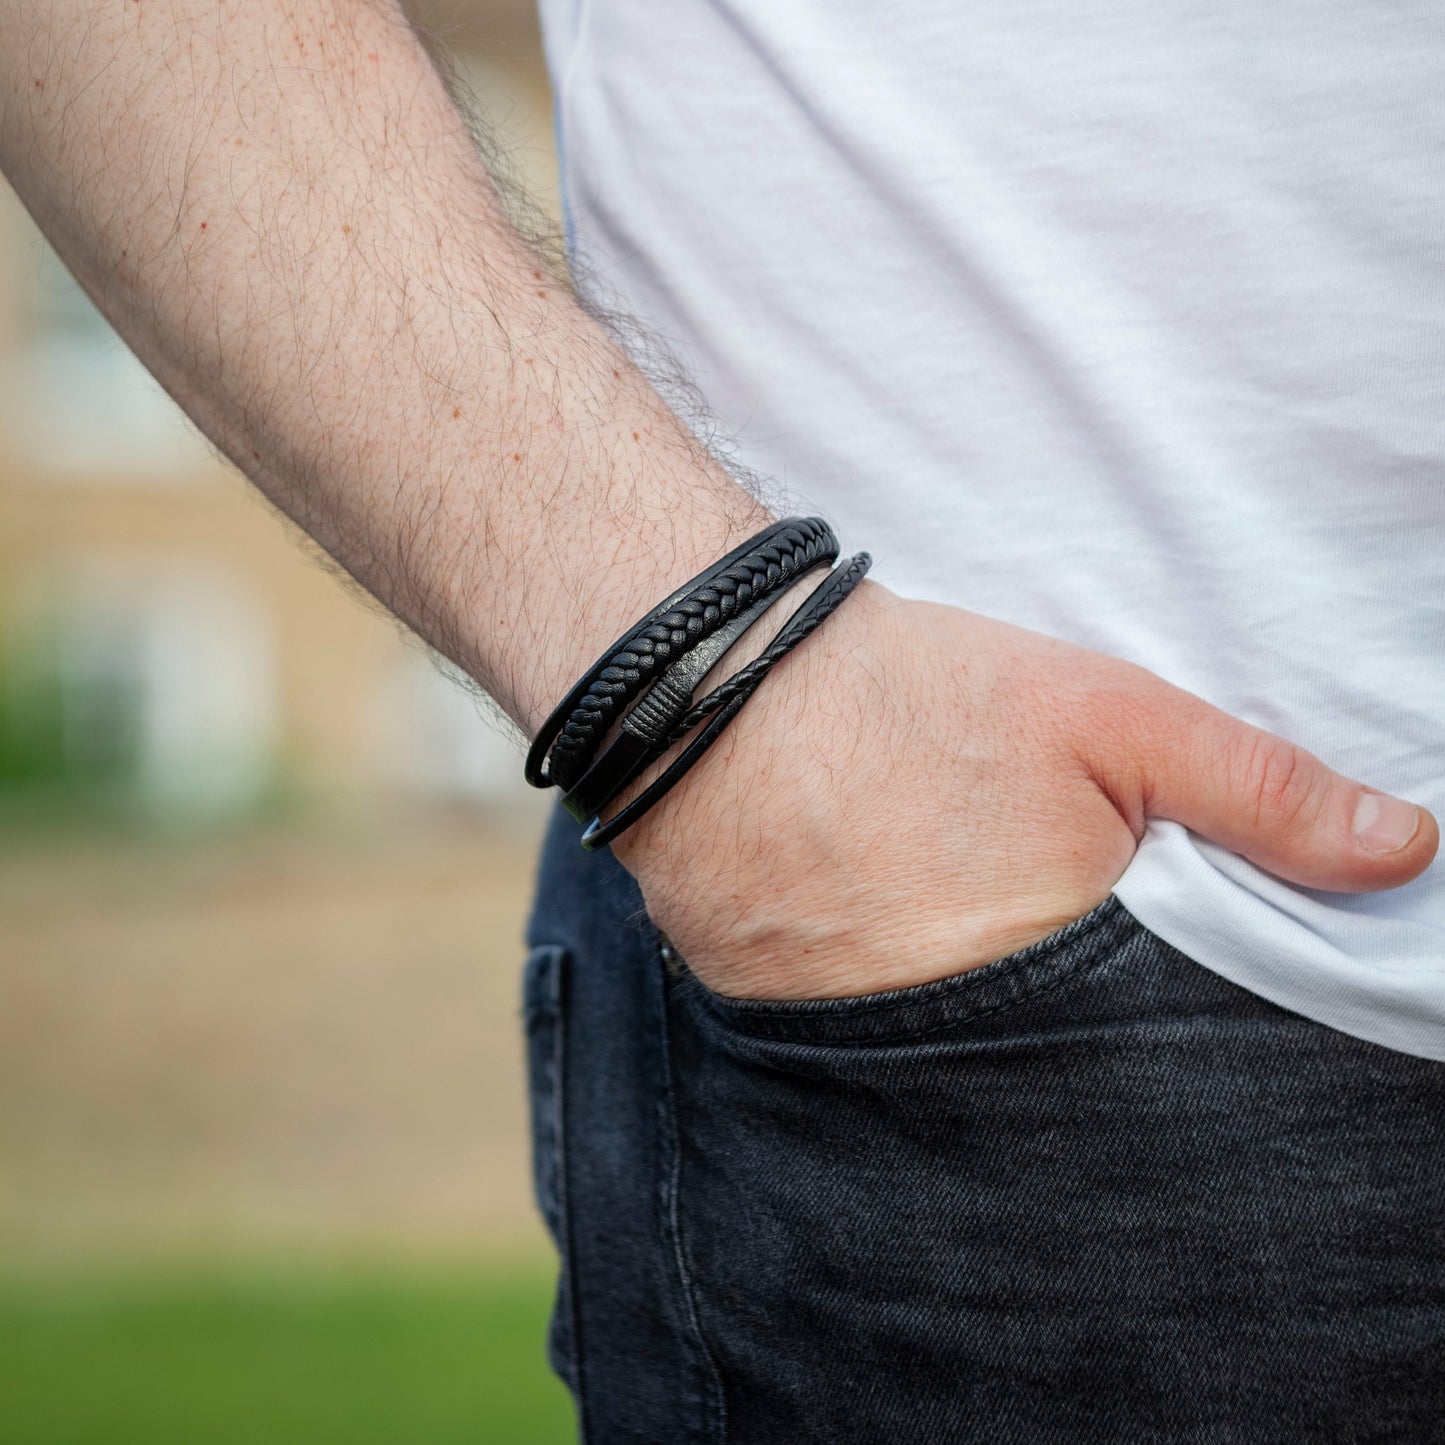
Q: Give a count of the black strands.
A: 5